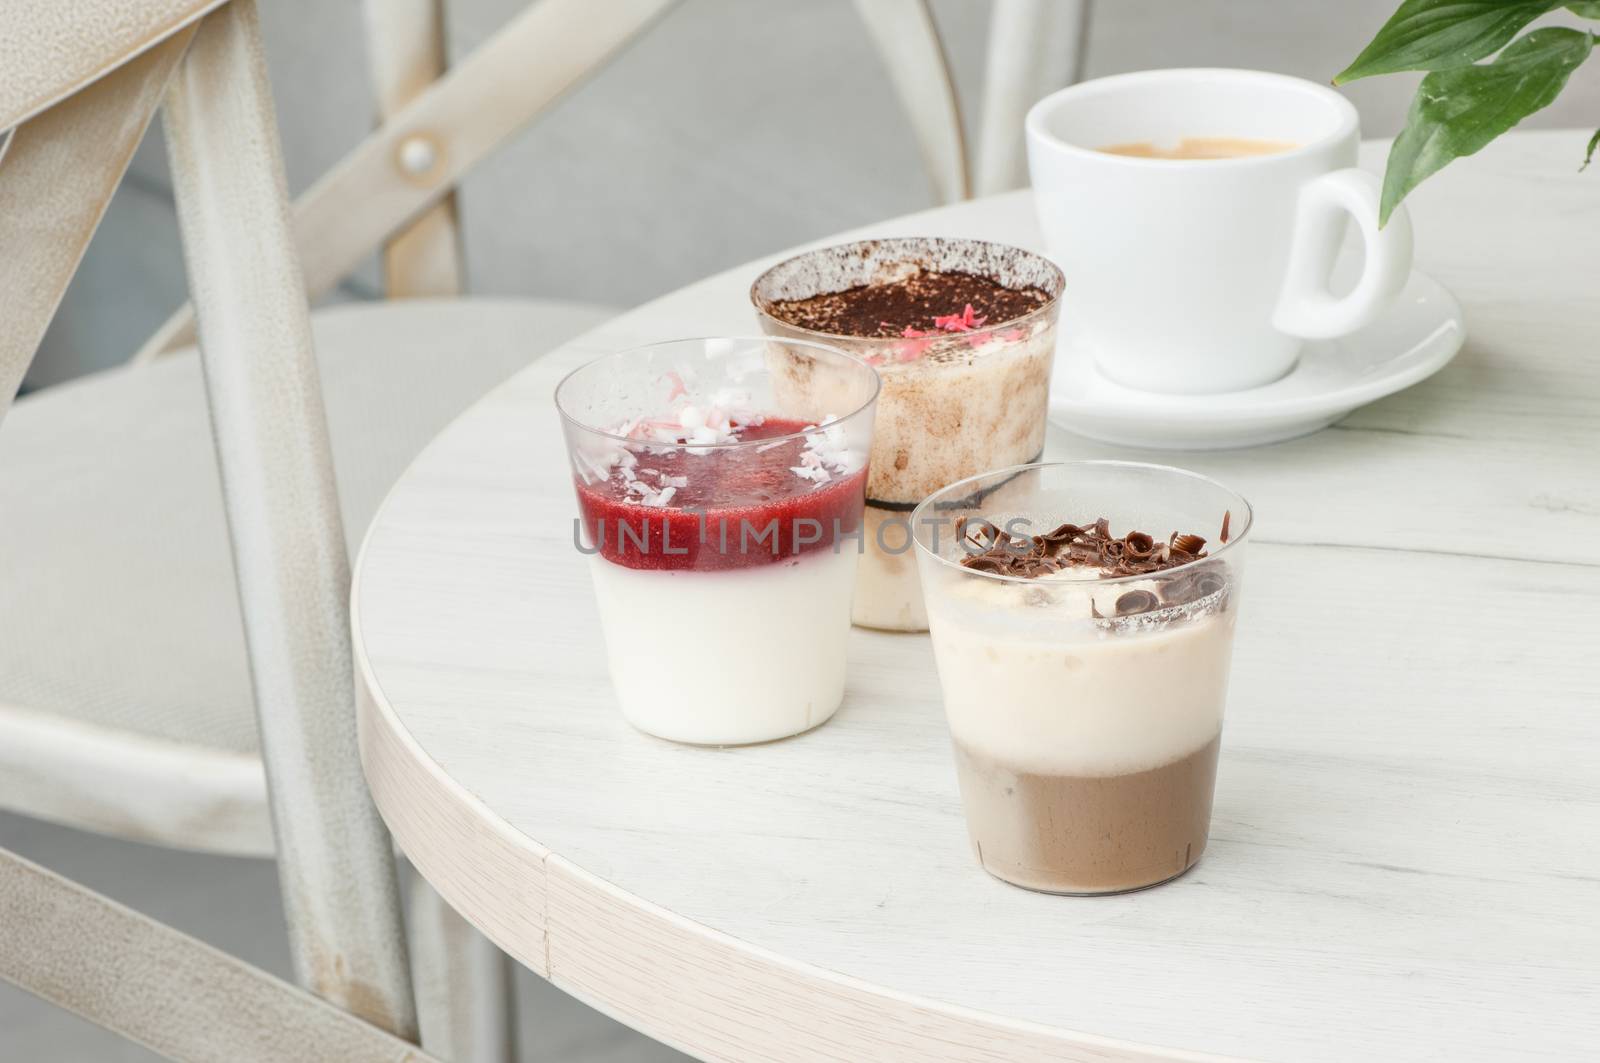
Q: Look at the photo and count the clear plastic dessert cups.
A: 3